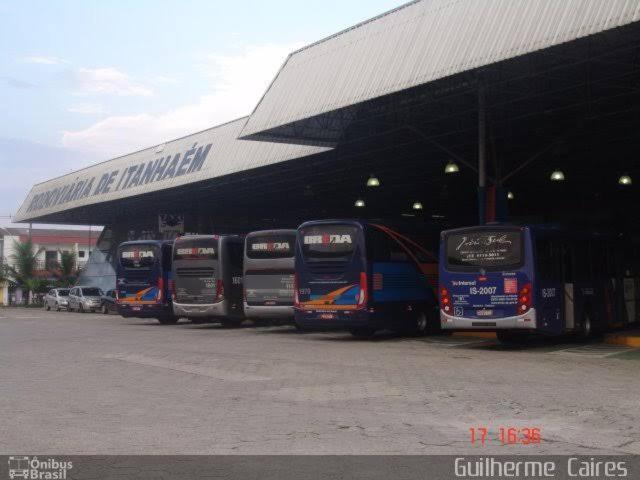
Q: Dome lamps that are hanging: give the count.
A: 7